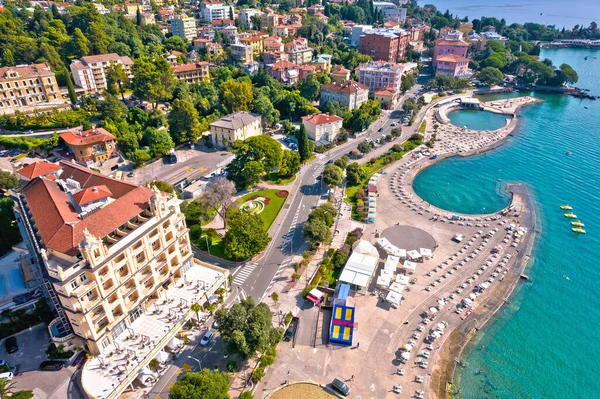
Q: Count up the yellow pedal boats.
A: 4